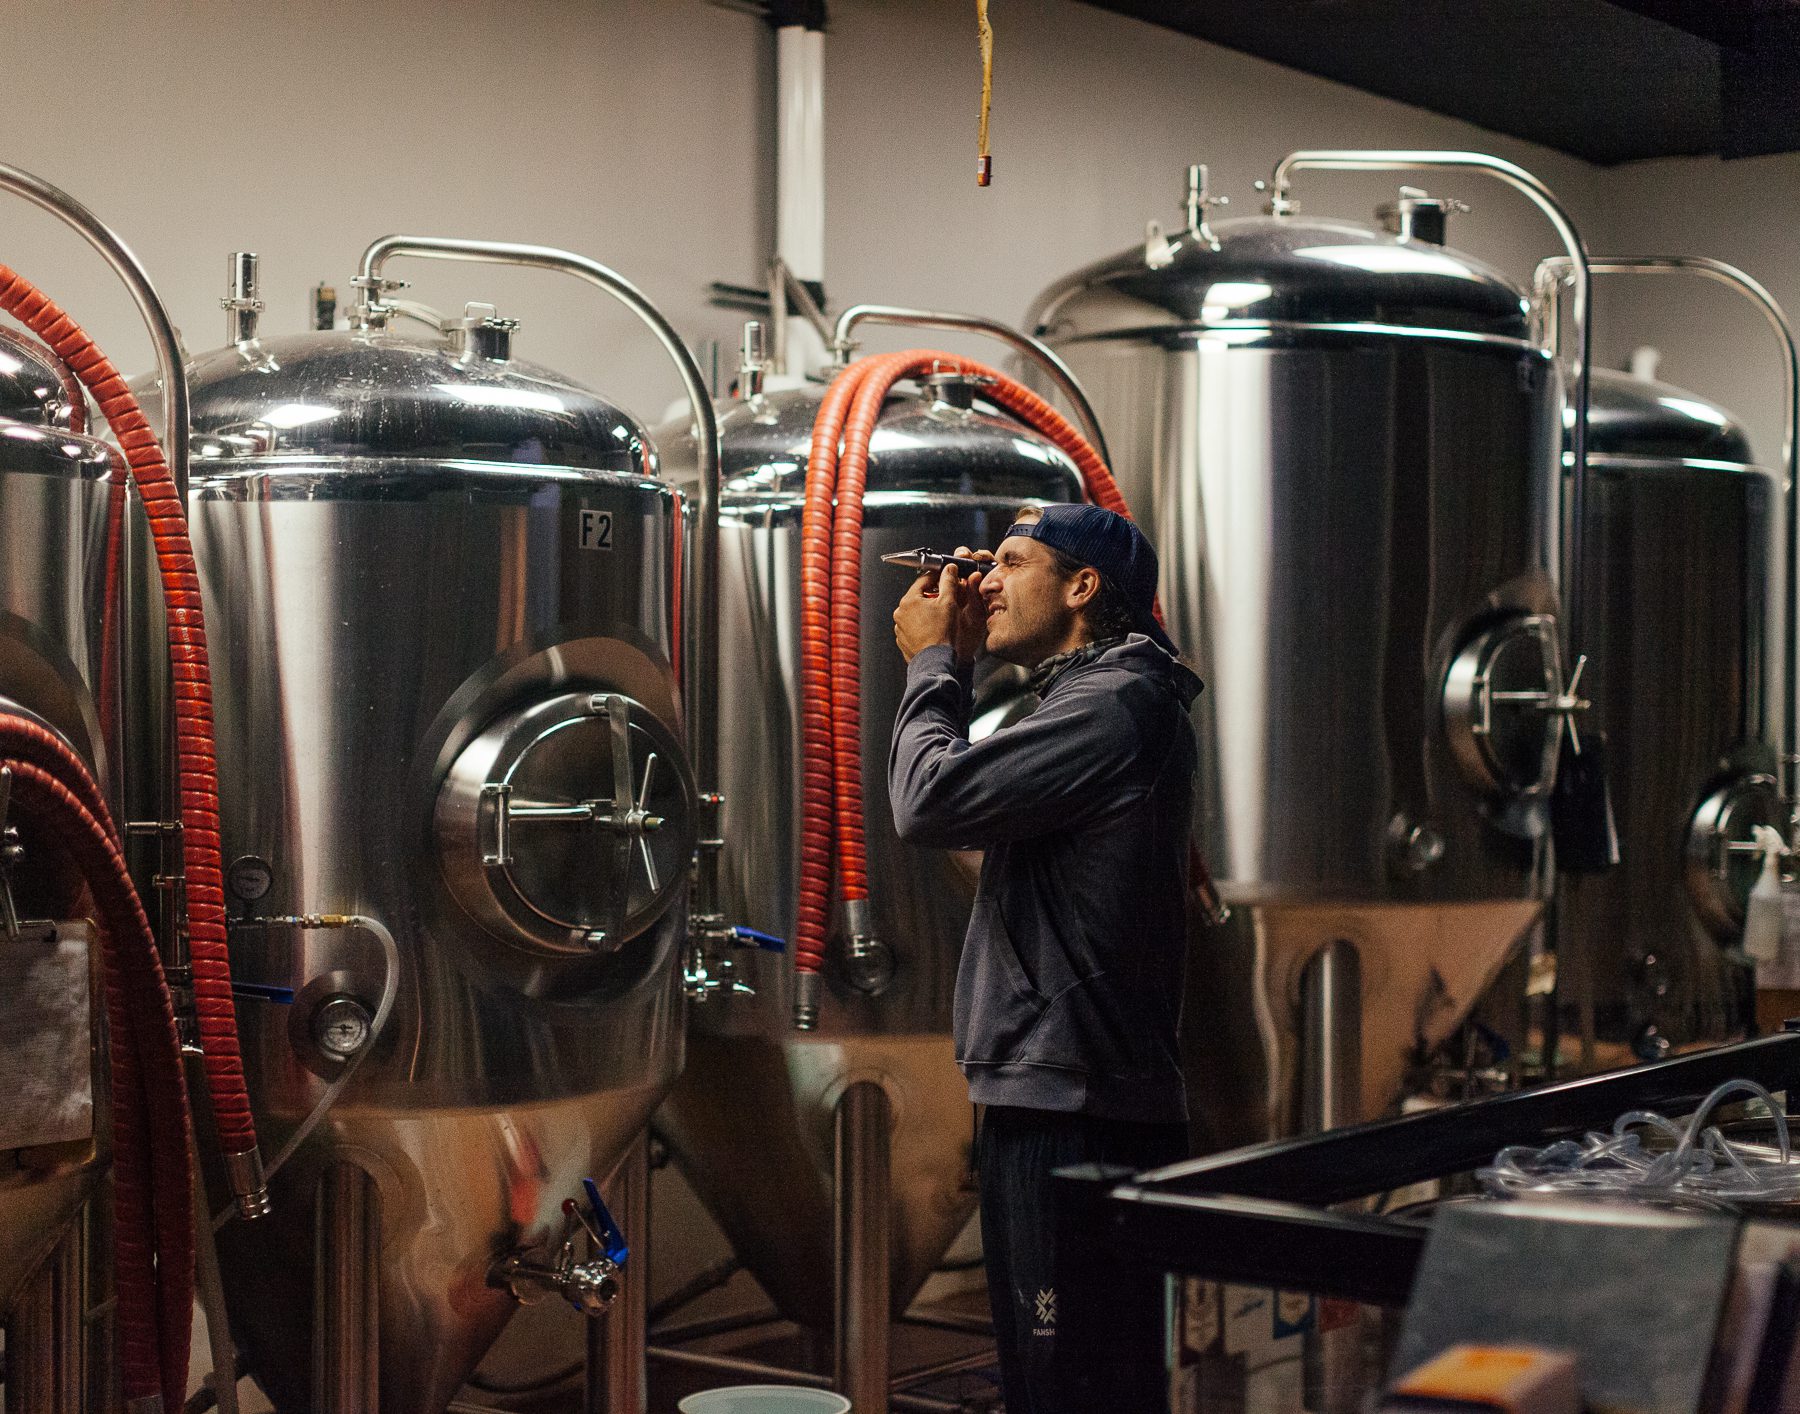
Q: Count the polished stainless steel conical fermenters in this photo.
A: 5